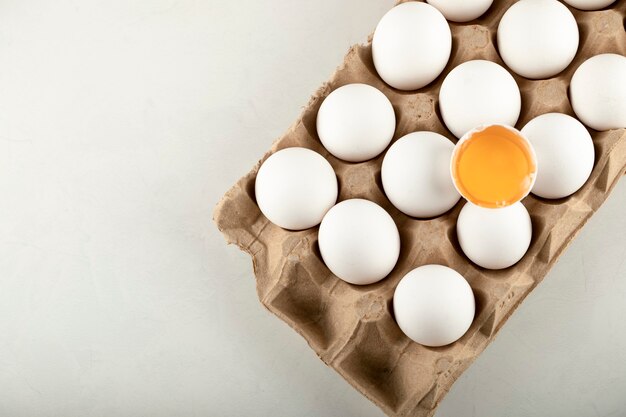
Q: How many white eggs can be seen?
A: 13